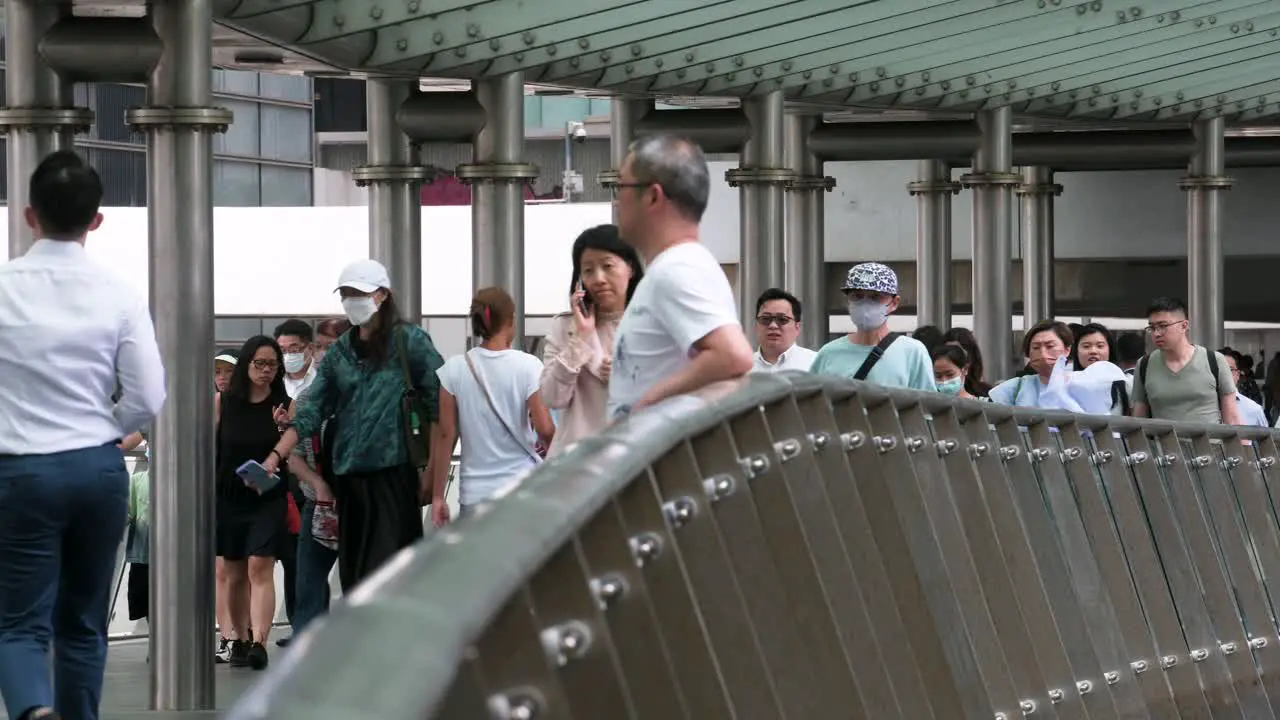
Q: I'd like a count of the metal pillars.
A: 11